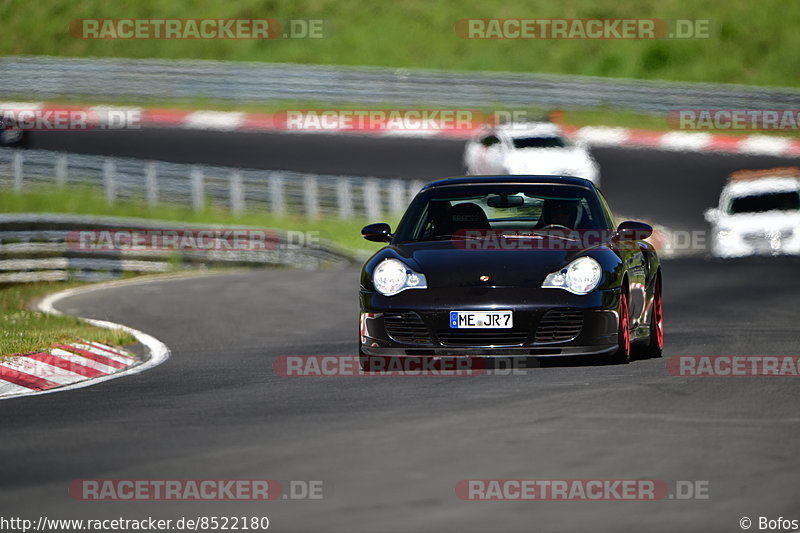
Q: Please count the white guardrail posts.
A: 12